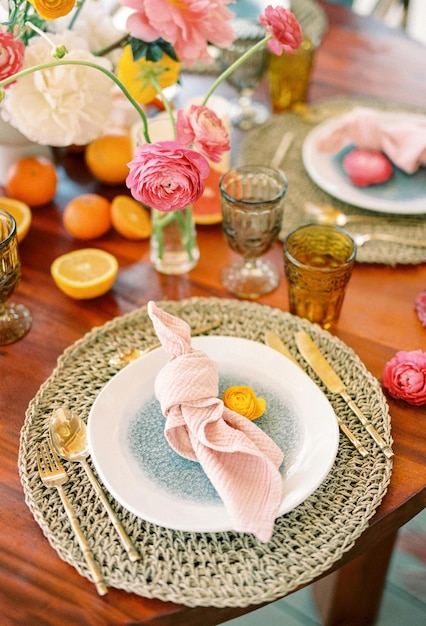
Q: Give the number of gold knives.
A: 2